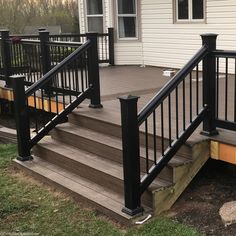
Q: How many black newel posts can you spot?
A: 7